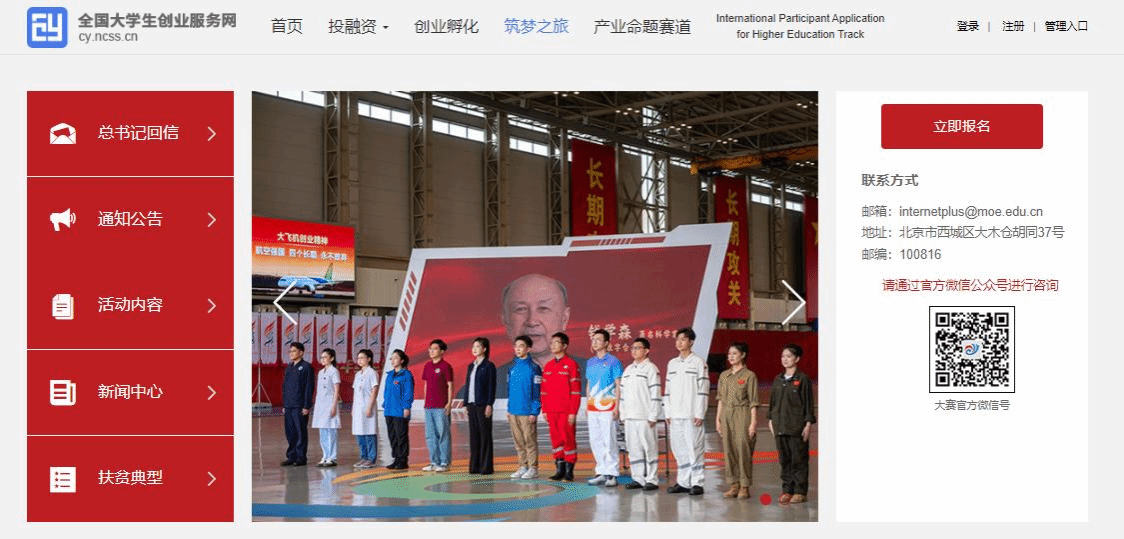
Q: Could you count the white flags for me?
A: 9